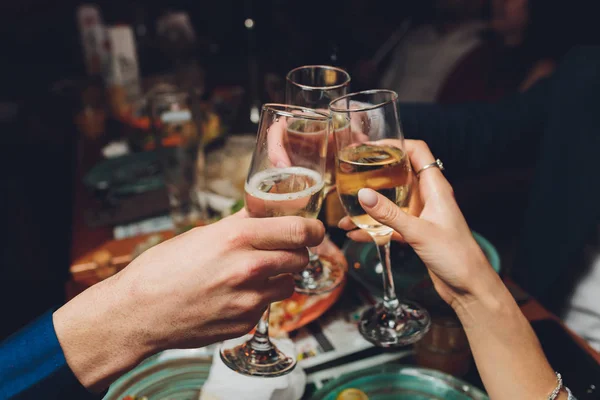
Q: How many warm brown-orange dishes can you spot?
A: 1